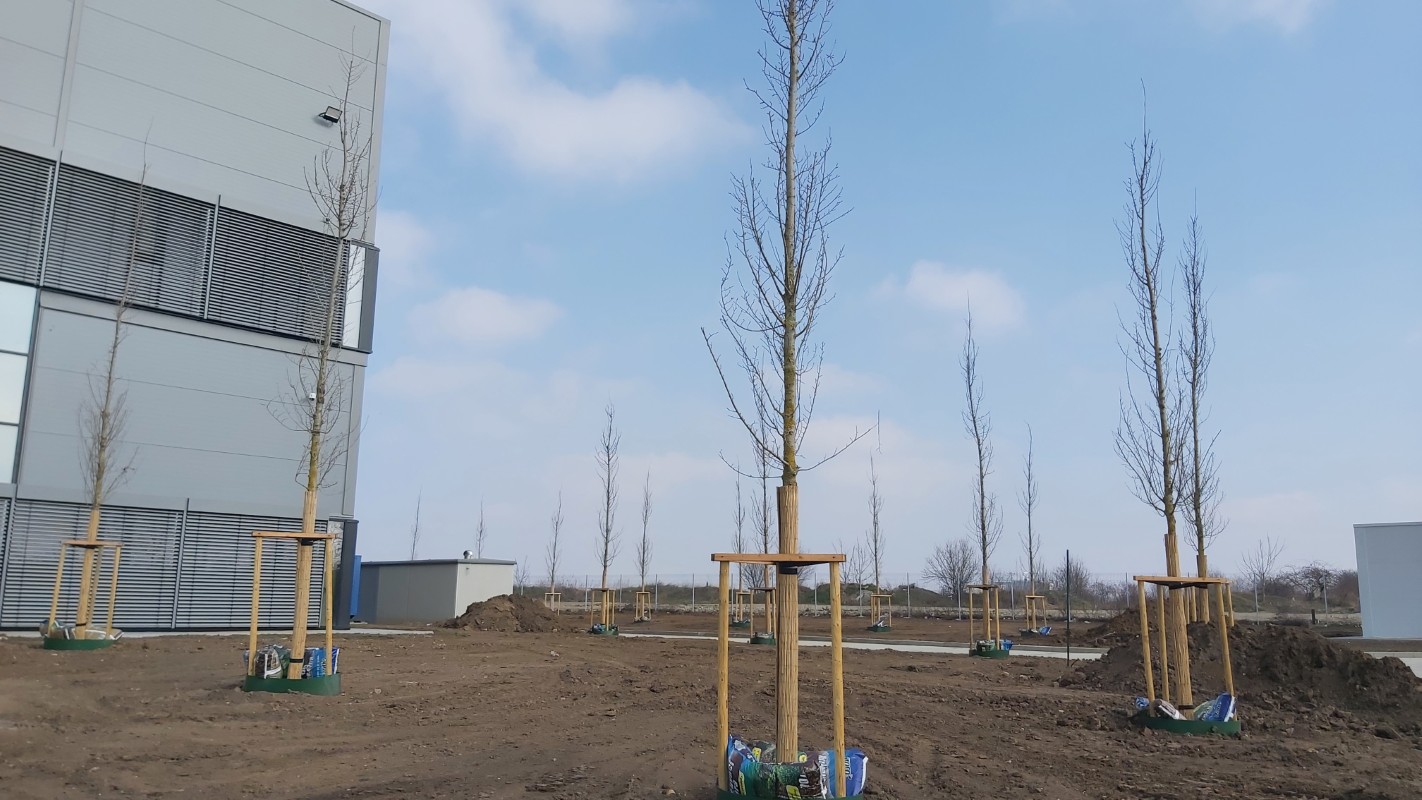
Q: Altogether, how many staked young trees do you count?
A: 13